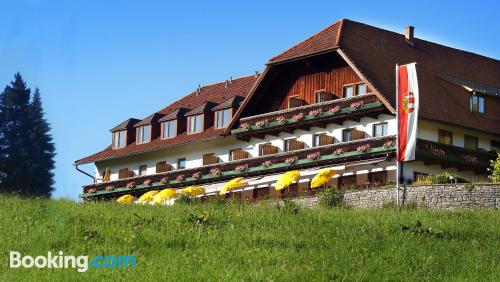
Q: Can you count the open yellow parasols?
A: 7